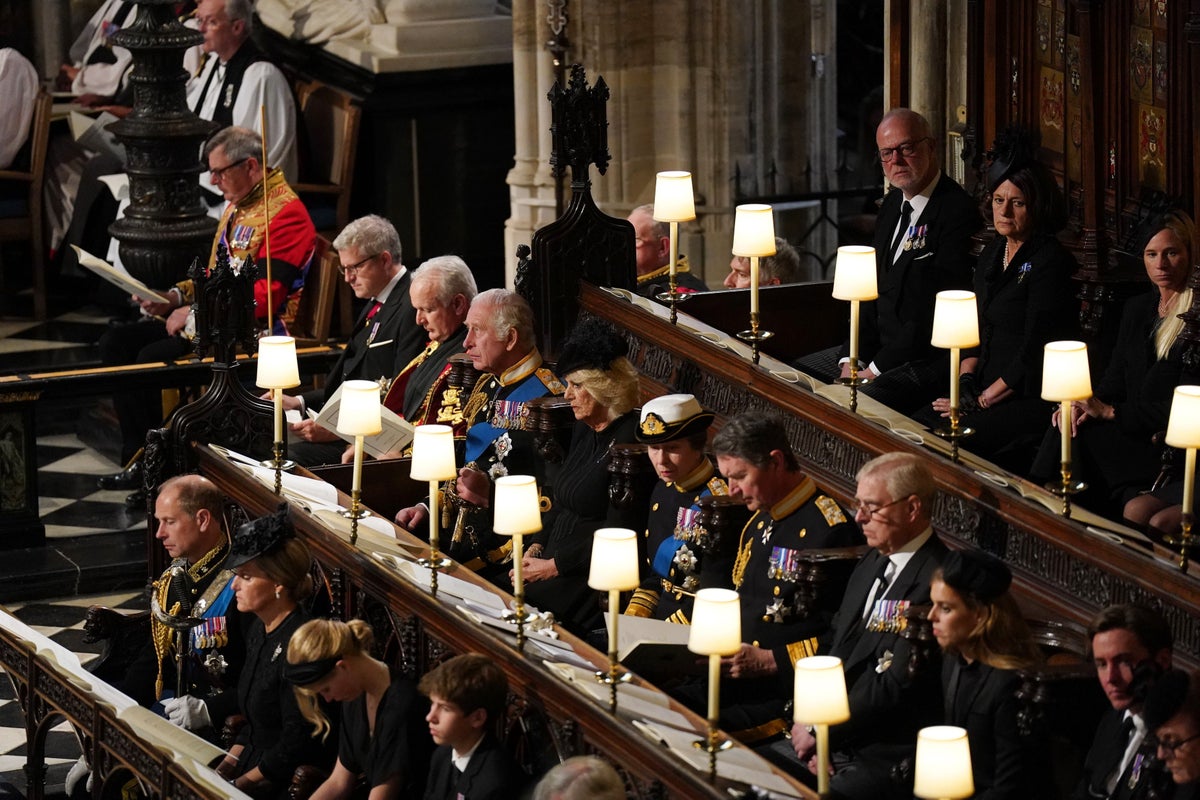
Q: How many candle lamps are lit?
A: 14